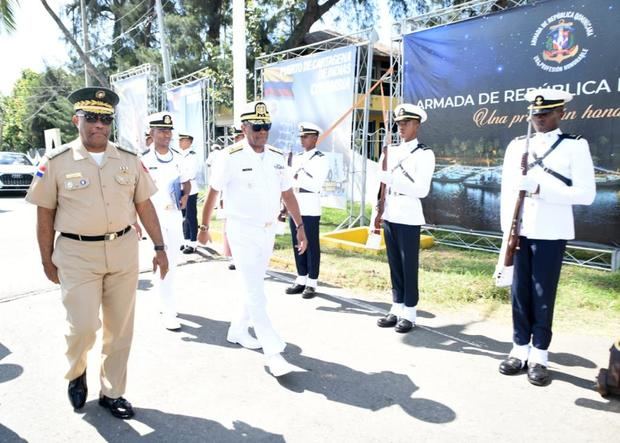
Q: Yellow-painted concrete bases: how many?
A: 1